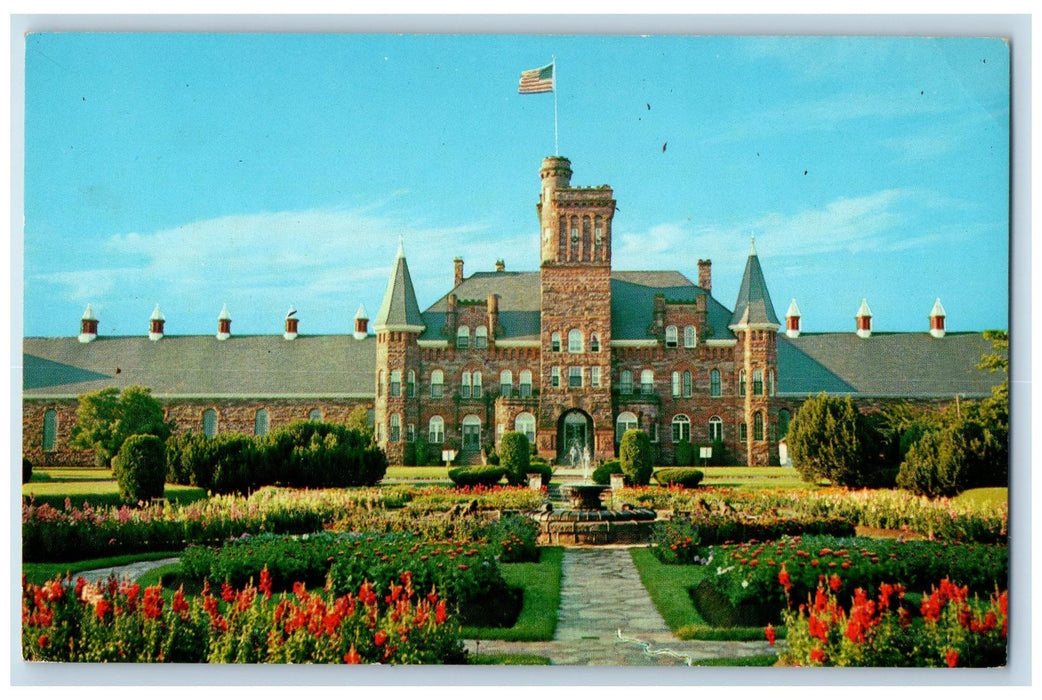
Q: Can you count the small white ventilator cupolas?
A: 8